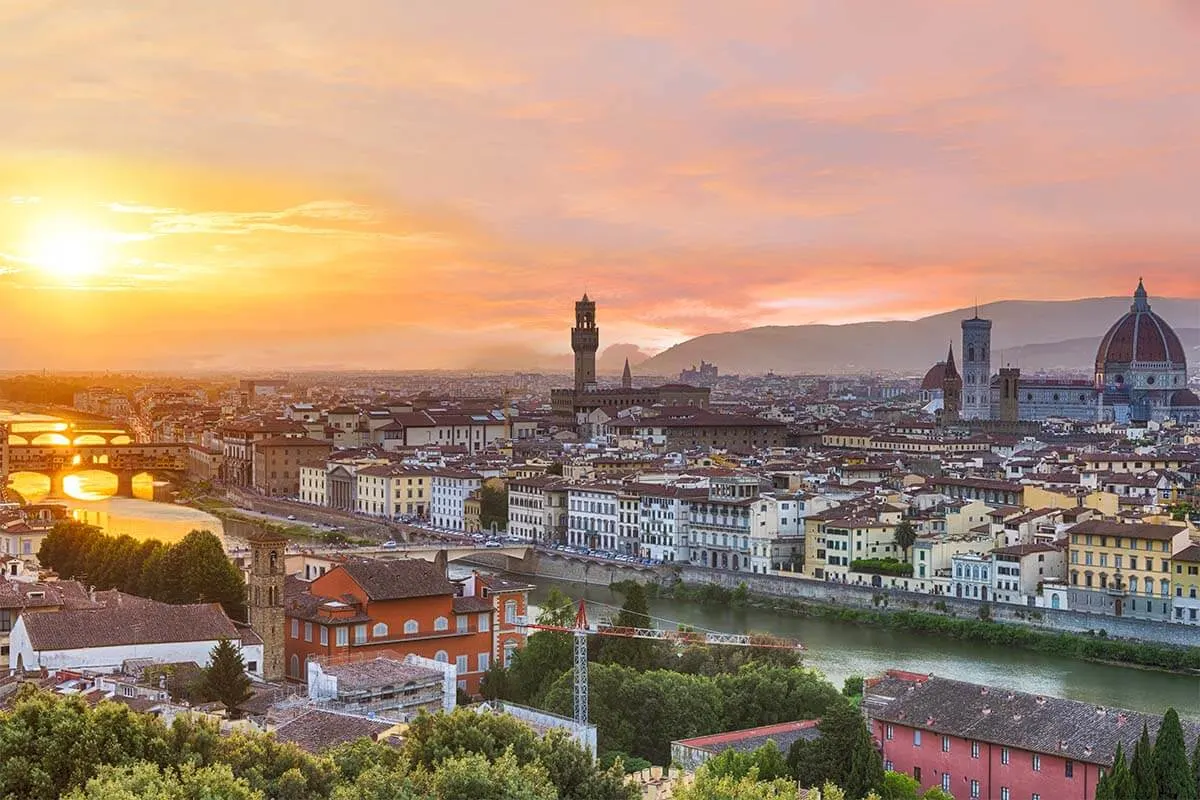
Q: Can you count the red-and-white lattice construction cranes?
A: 1